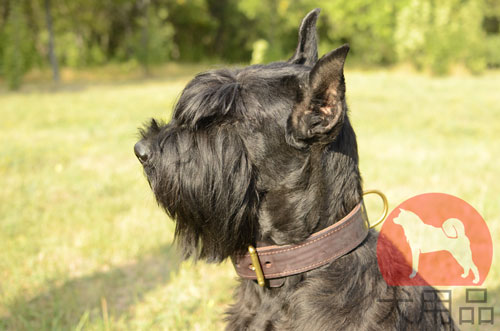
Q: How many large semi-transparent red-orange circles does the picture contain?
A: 1